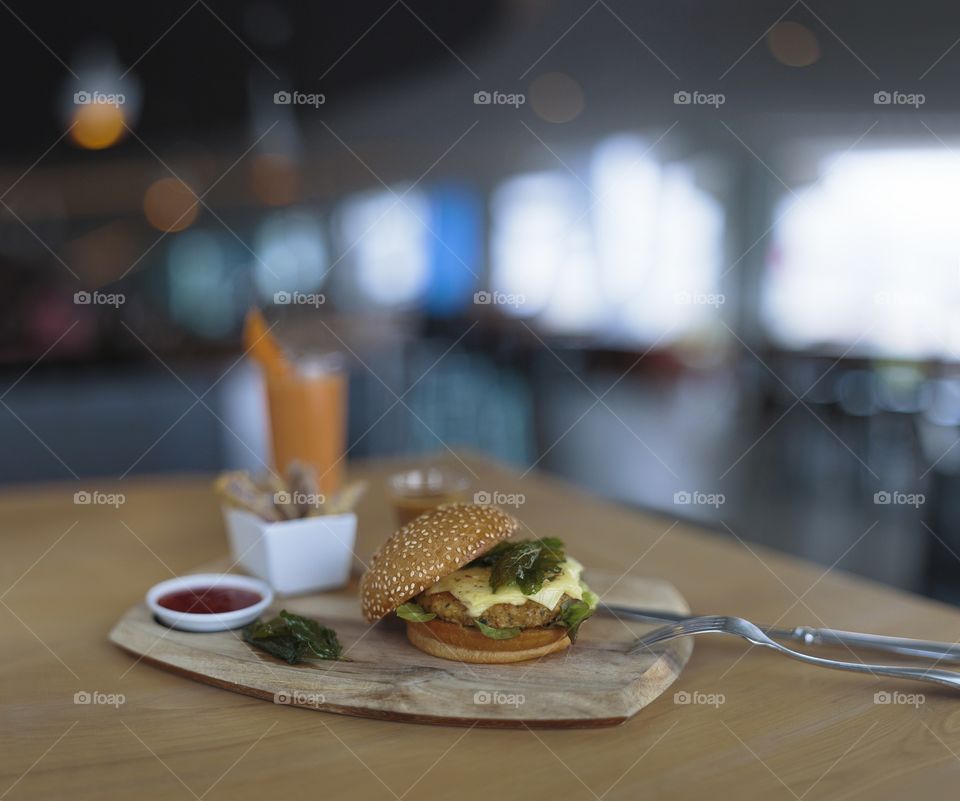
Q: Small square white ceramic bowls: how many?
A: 1